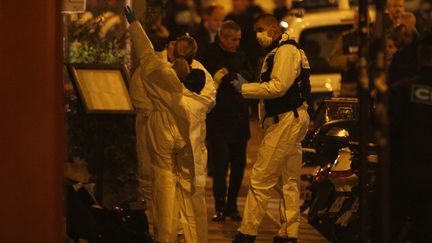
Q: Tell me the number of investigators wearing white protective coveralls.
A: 3